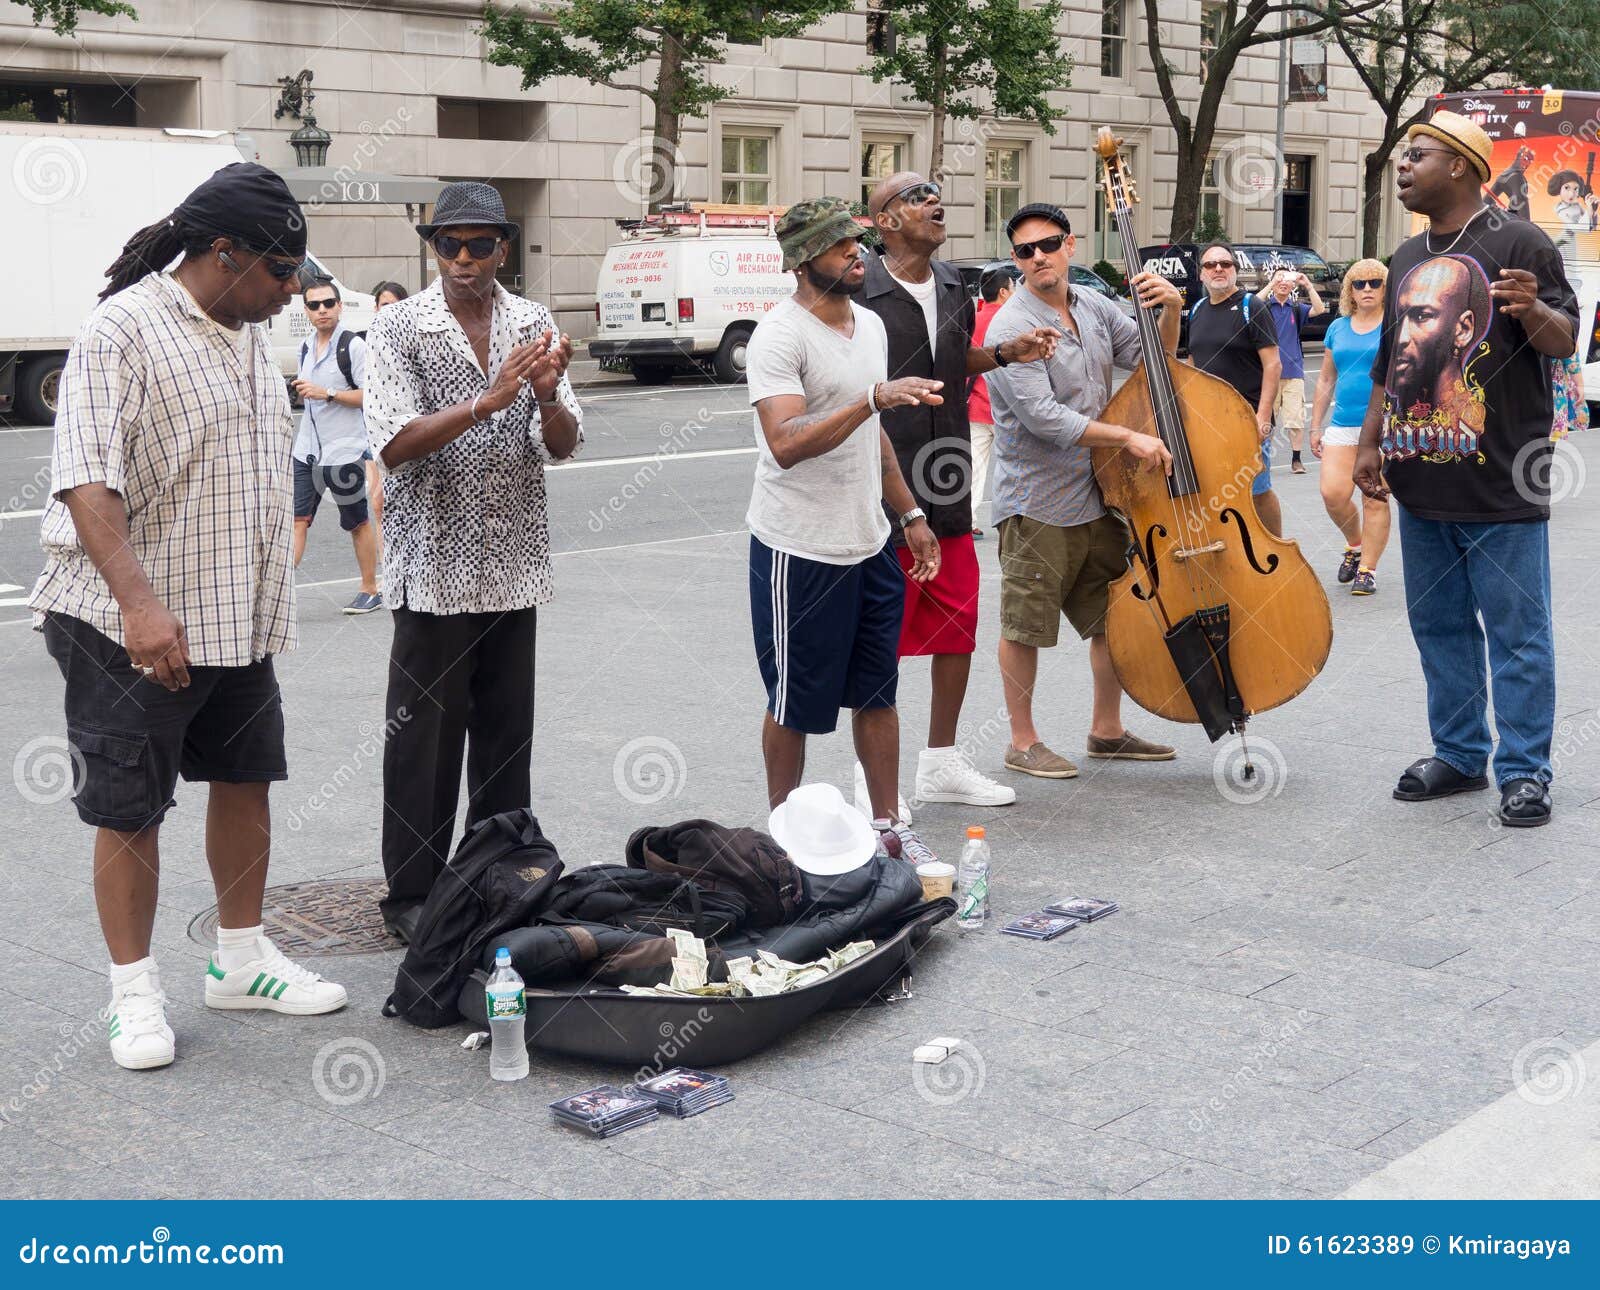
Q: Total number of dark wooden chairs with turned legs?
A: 0